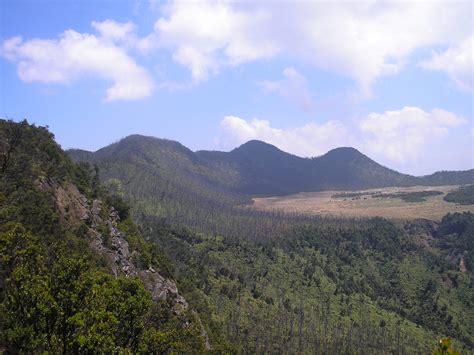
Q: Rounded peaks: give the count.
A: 3